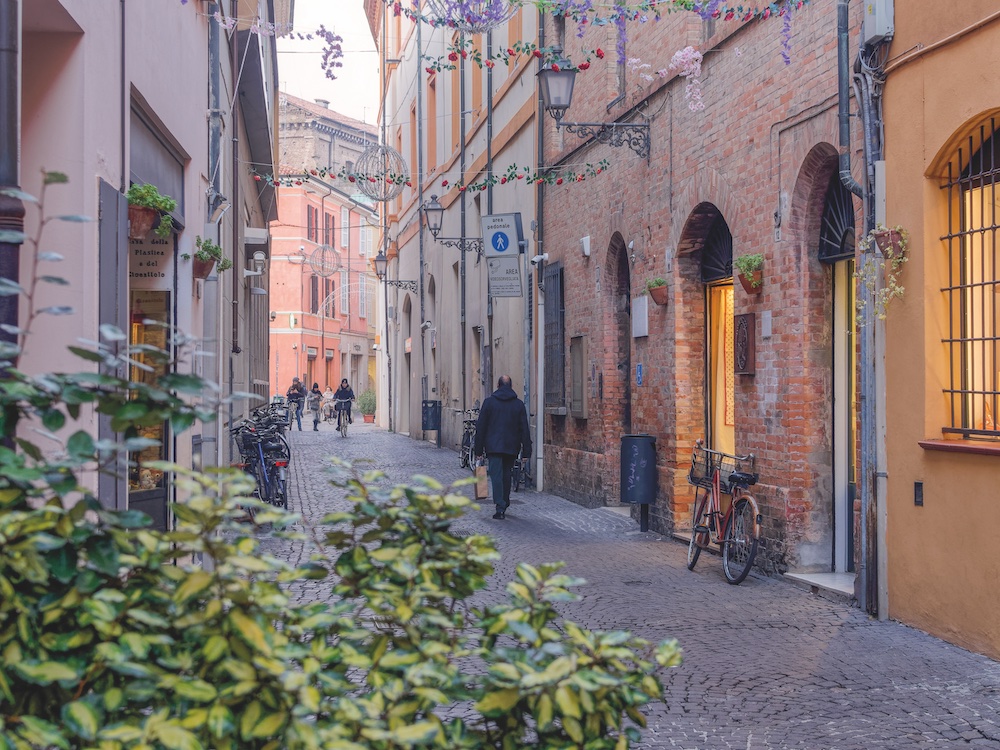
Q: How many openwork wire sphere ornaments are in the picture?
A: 3